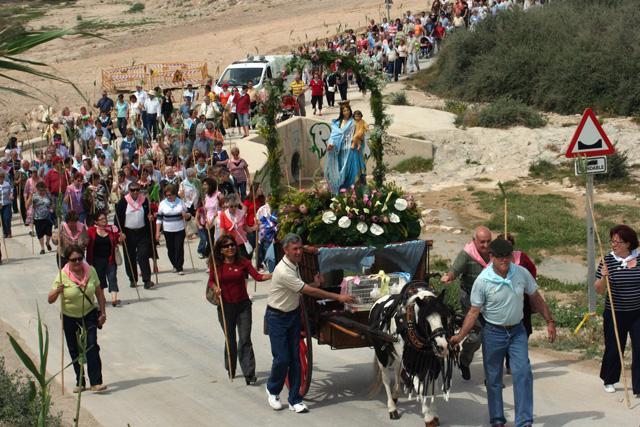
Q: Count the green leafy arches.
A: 1